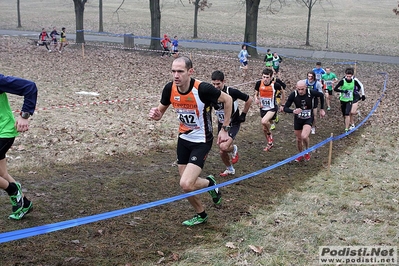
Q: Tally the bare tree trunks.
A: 7